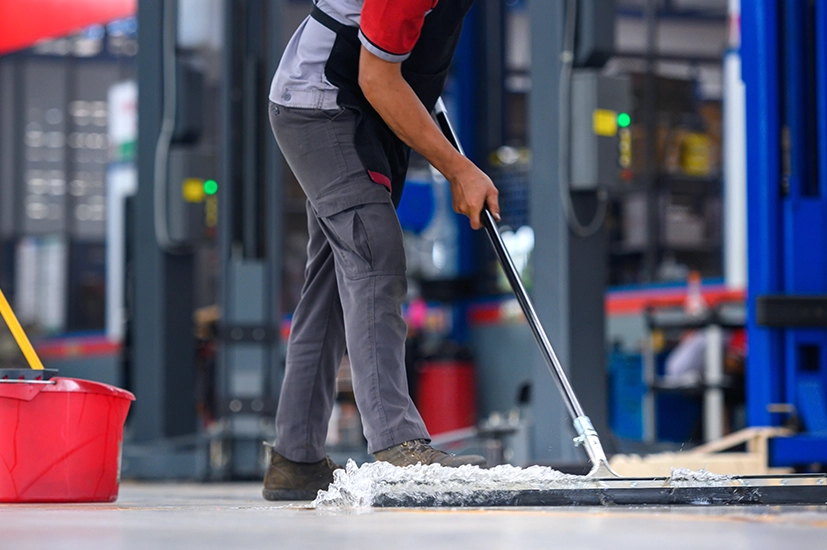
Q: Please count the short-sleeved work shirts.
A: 1